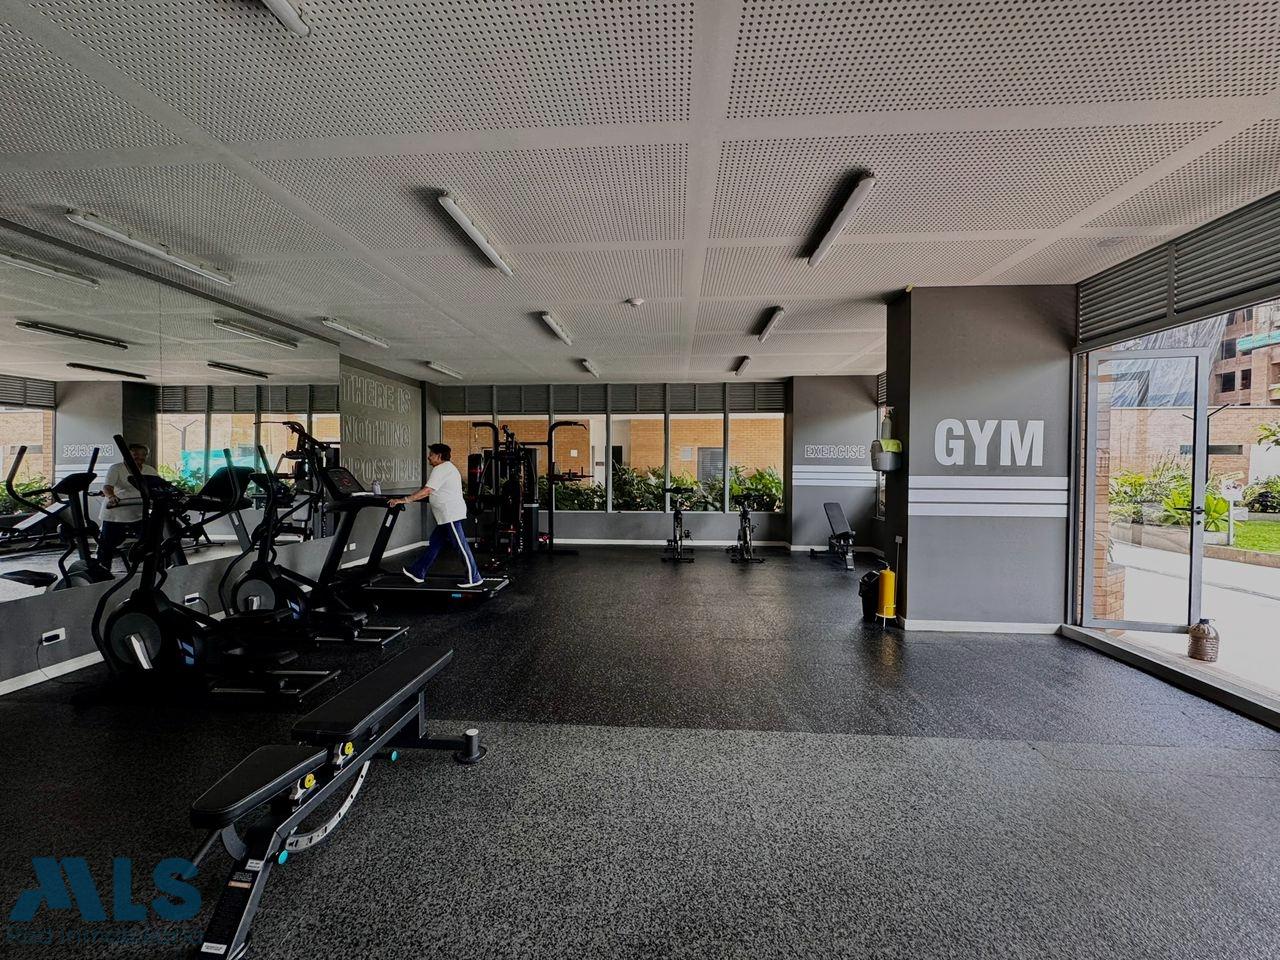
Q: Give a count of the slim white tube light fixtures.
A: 10